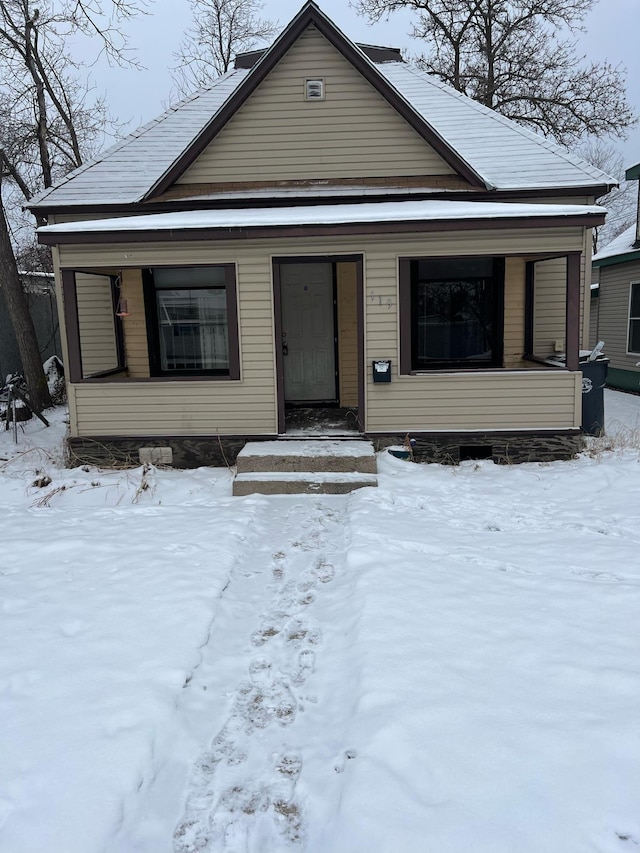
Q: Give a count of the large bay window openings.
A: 2